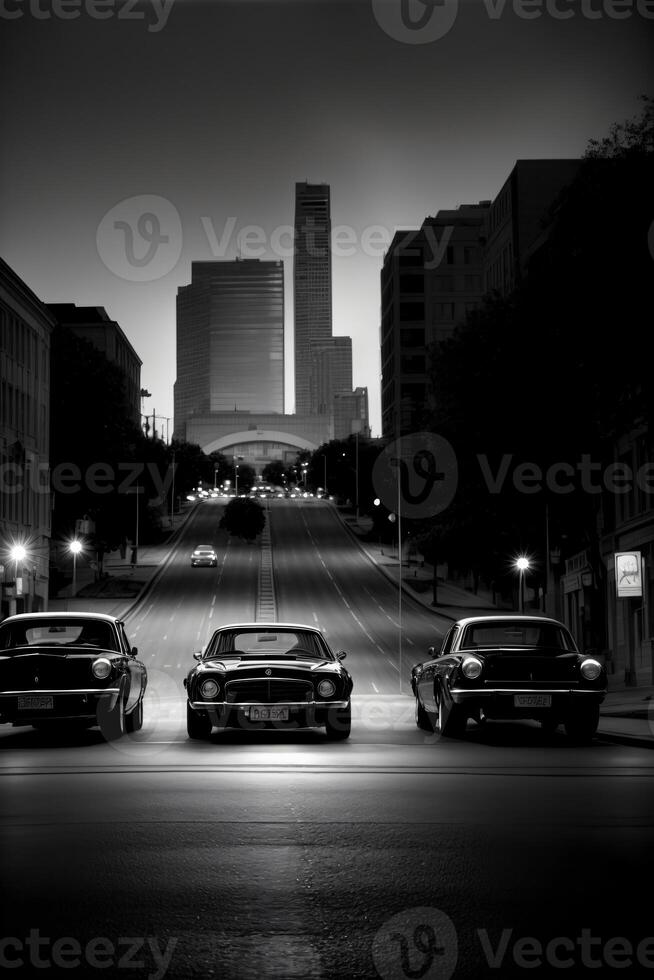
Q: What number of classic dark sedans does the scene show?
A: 3